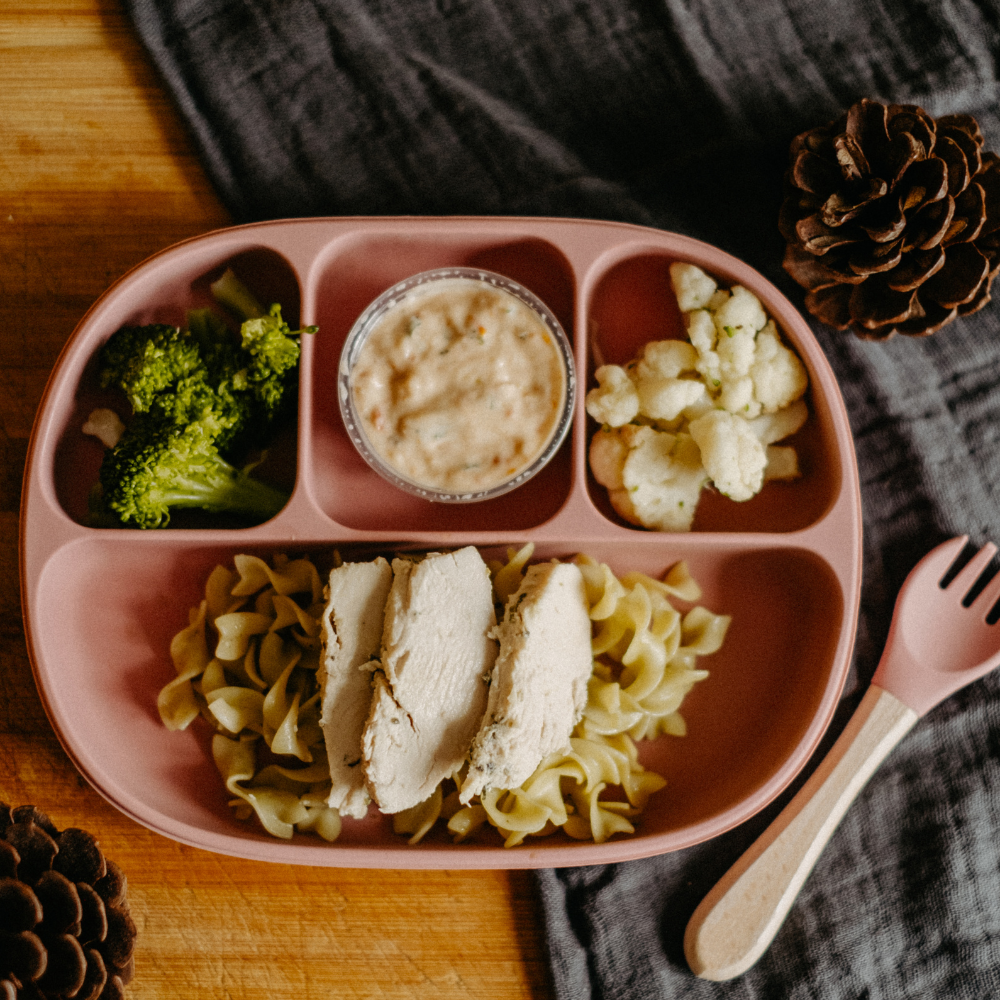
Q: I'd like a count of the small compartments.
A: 3